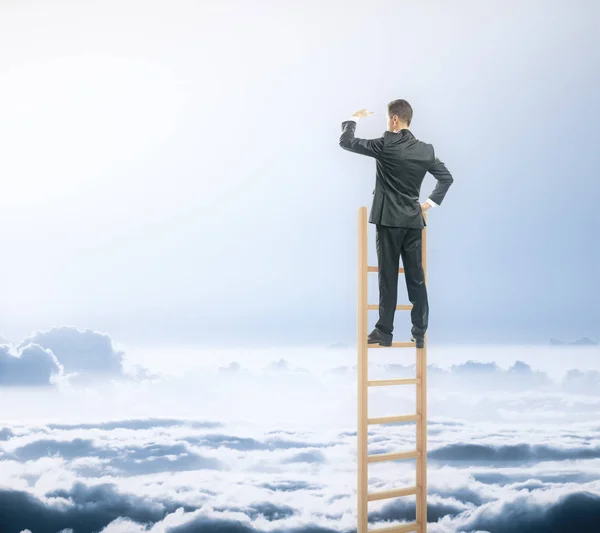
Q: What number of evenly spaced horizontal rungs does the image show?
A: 8